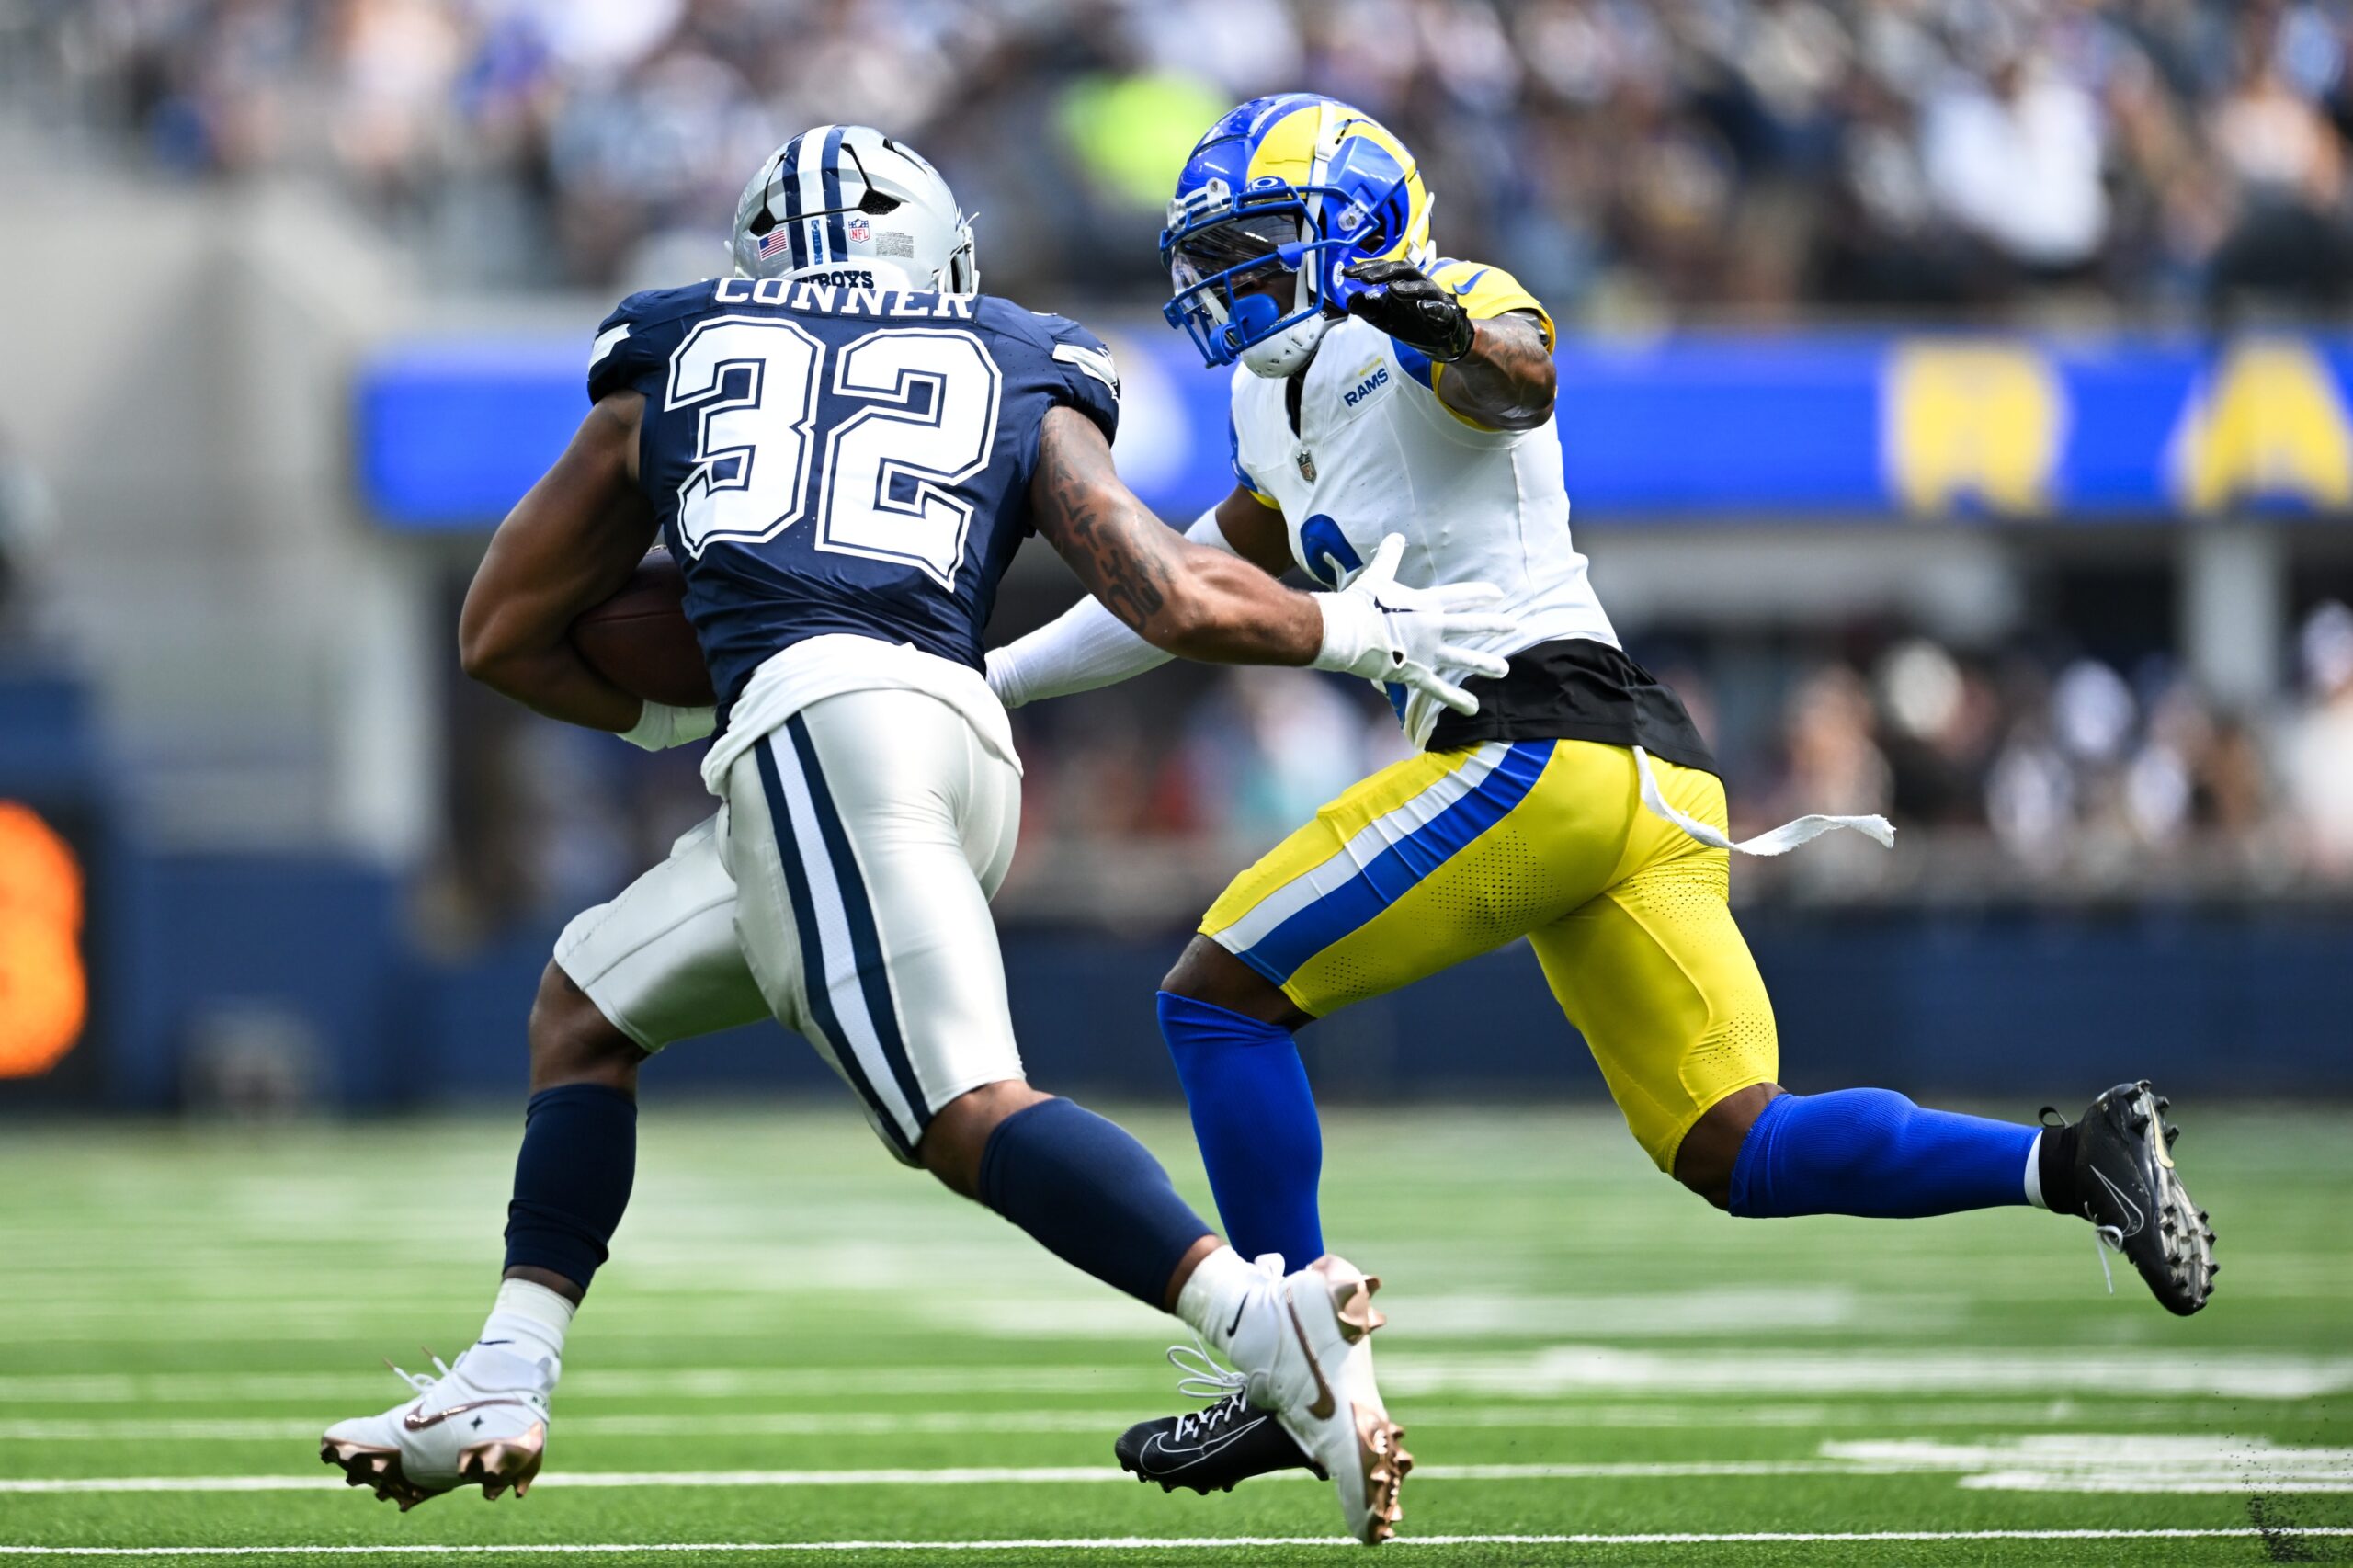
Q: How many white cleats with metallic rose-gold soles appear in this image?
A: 2